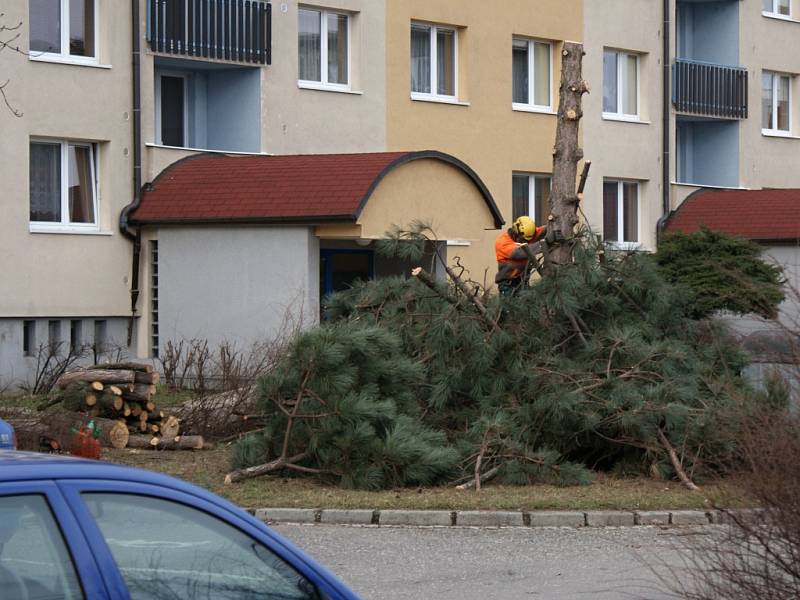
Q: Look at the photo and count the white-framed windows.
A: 10